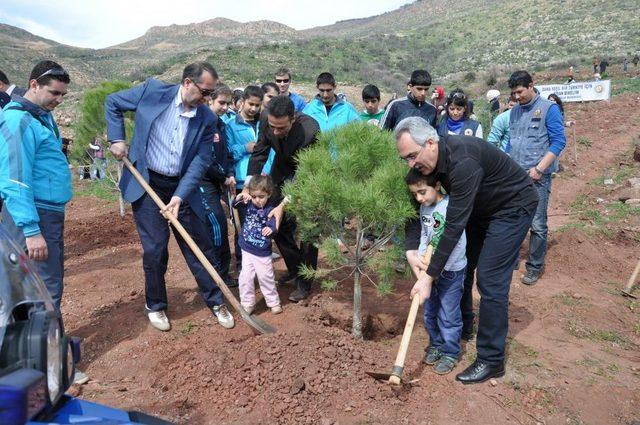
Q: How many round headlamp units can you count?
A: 2